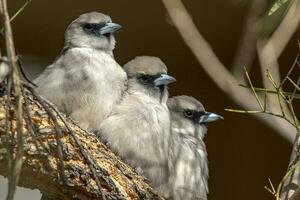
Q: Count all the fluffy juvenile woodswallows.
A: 3